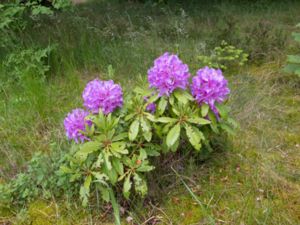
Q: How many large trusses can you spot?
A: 4